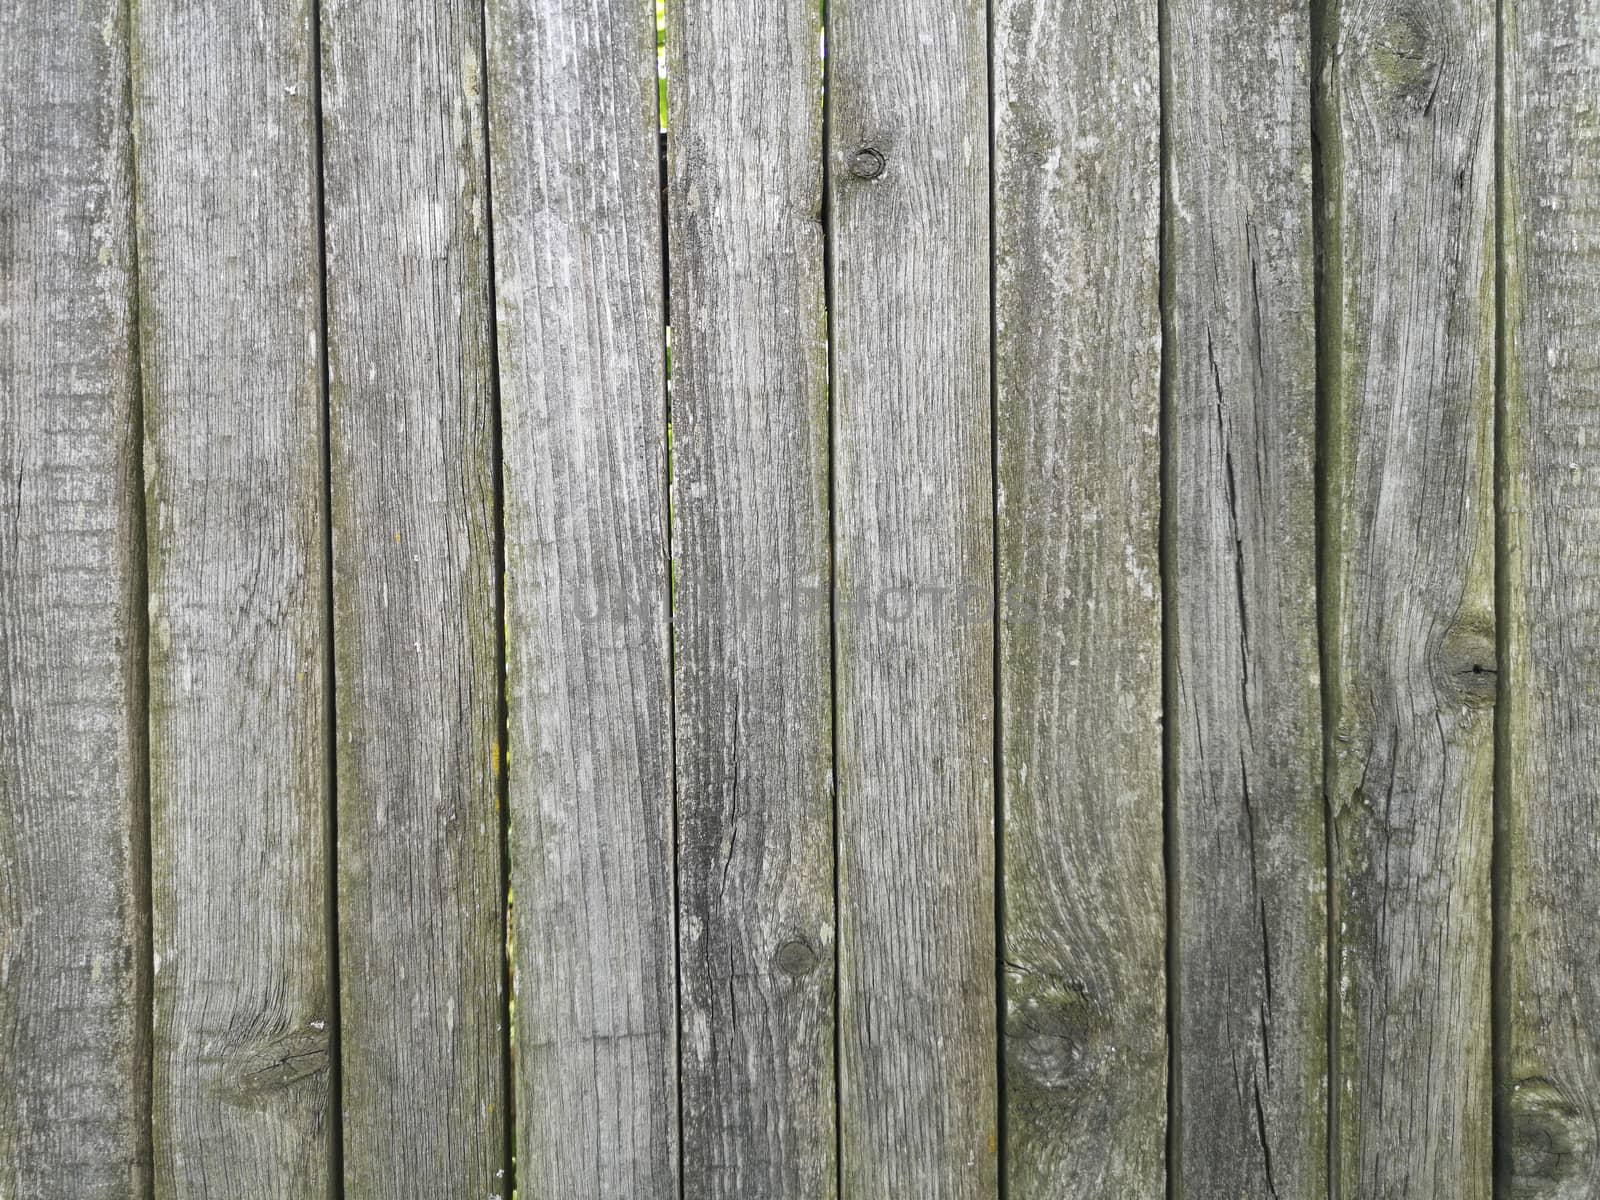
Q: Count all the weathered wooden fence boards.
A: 10